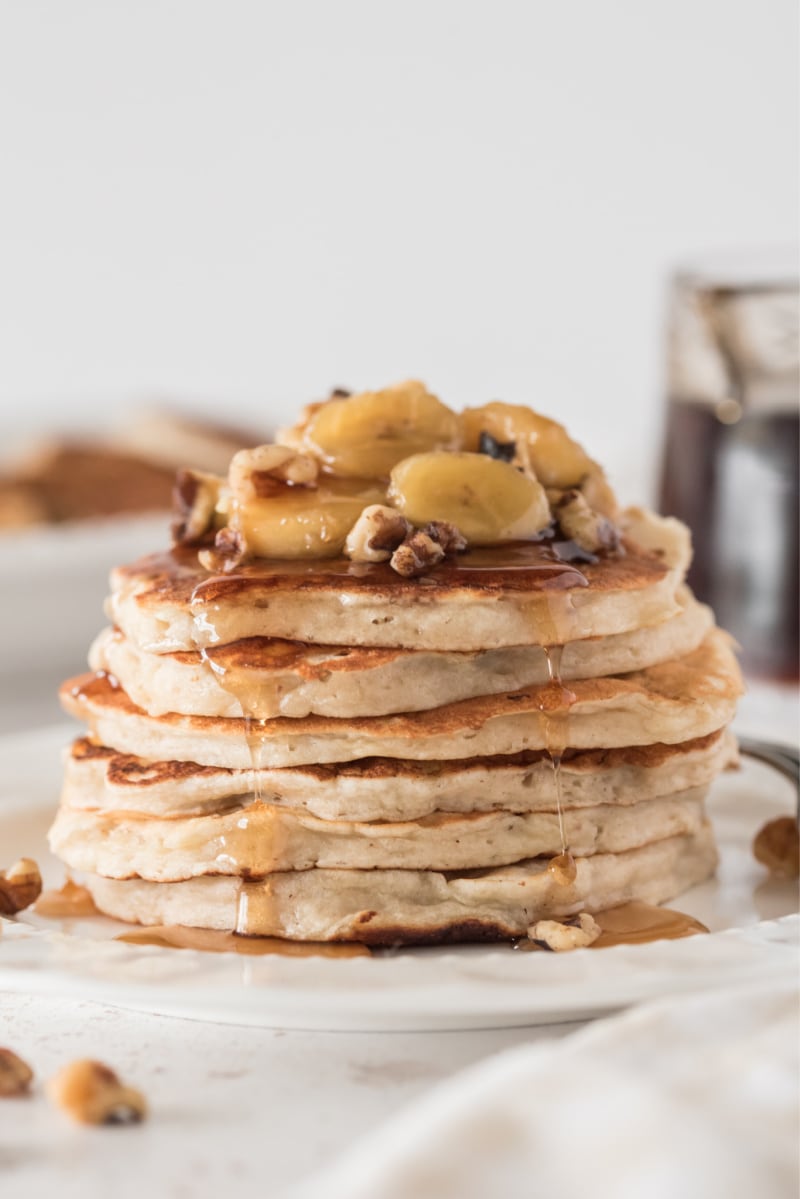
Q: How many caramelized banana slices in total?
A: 4